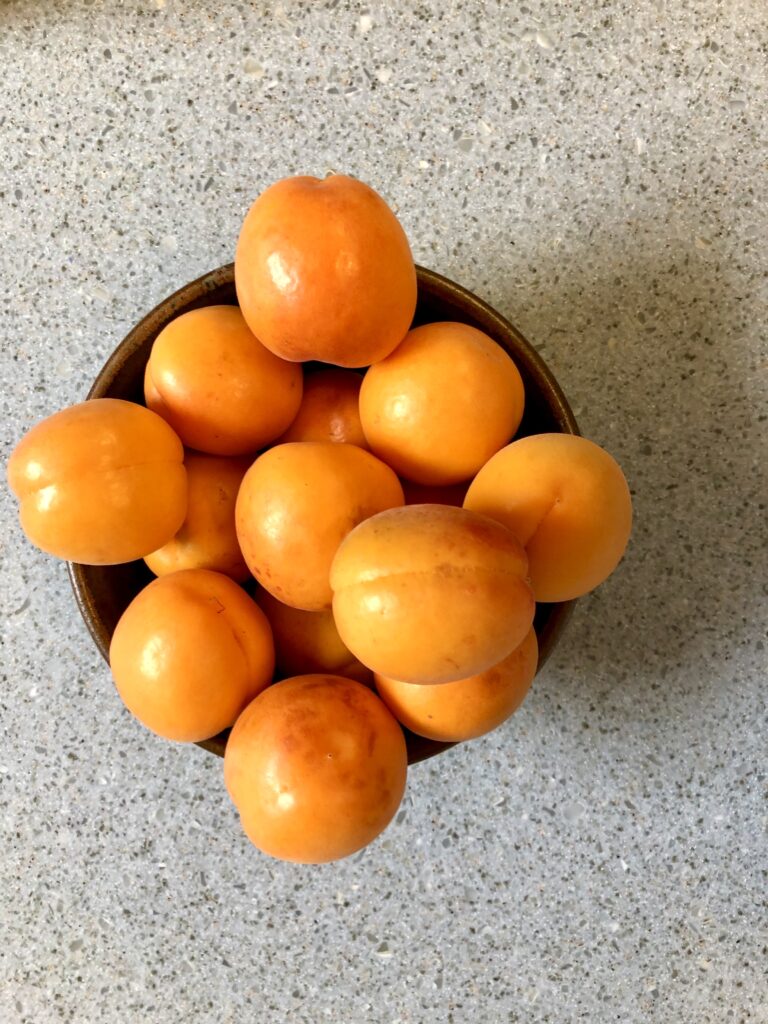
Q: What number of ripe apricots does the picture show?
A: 14